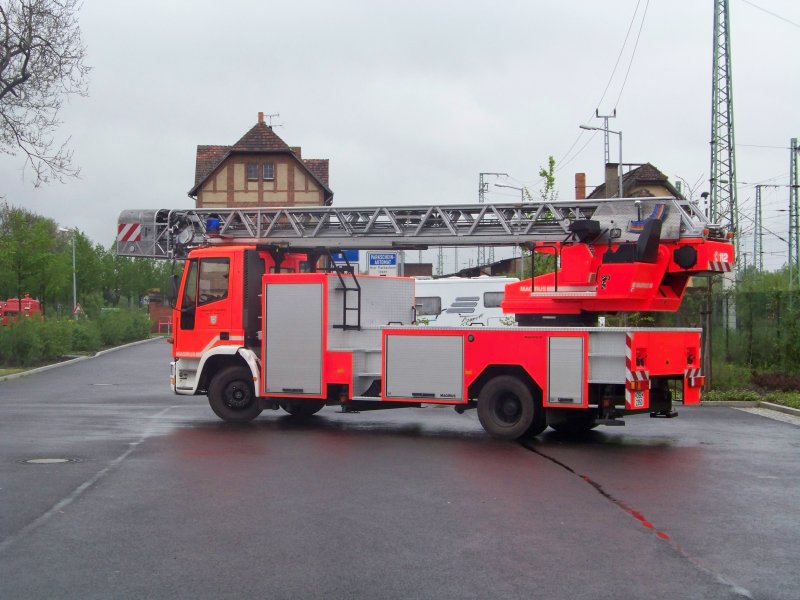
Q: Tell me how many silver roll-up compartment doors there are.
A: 3